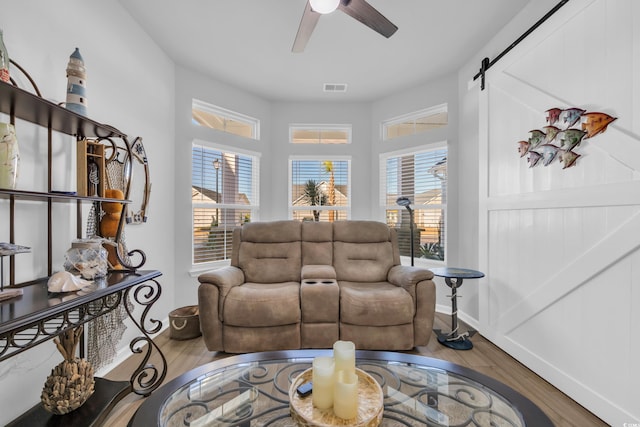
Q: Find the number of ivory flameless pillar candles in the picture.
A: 3